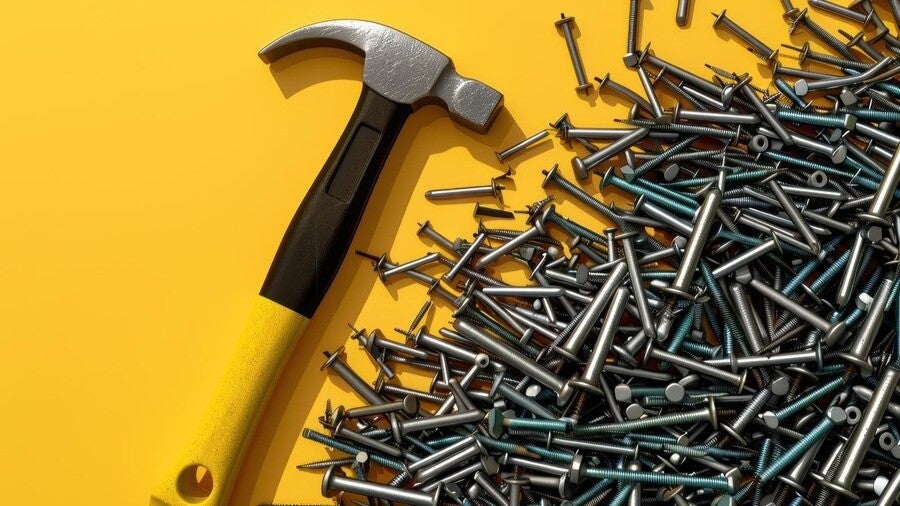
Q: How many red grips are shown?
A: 0